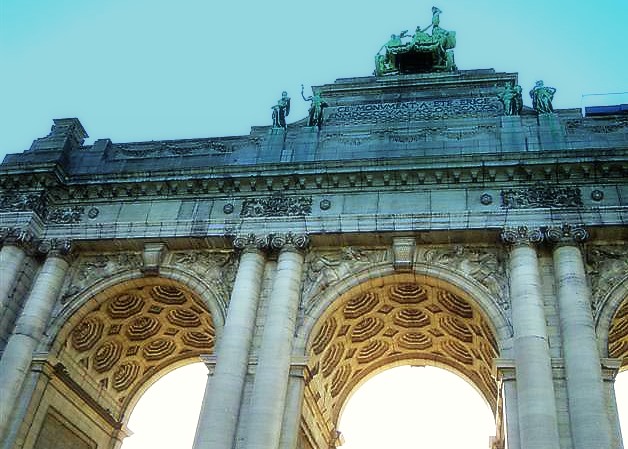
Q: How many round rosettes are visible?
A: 5